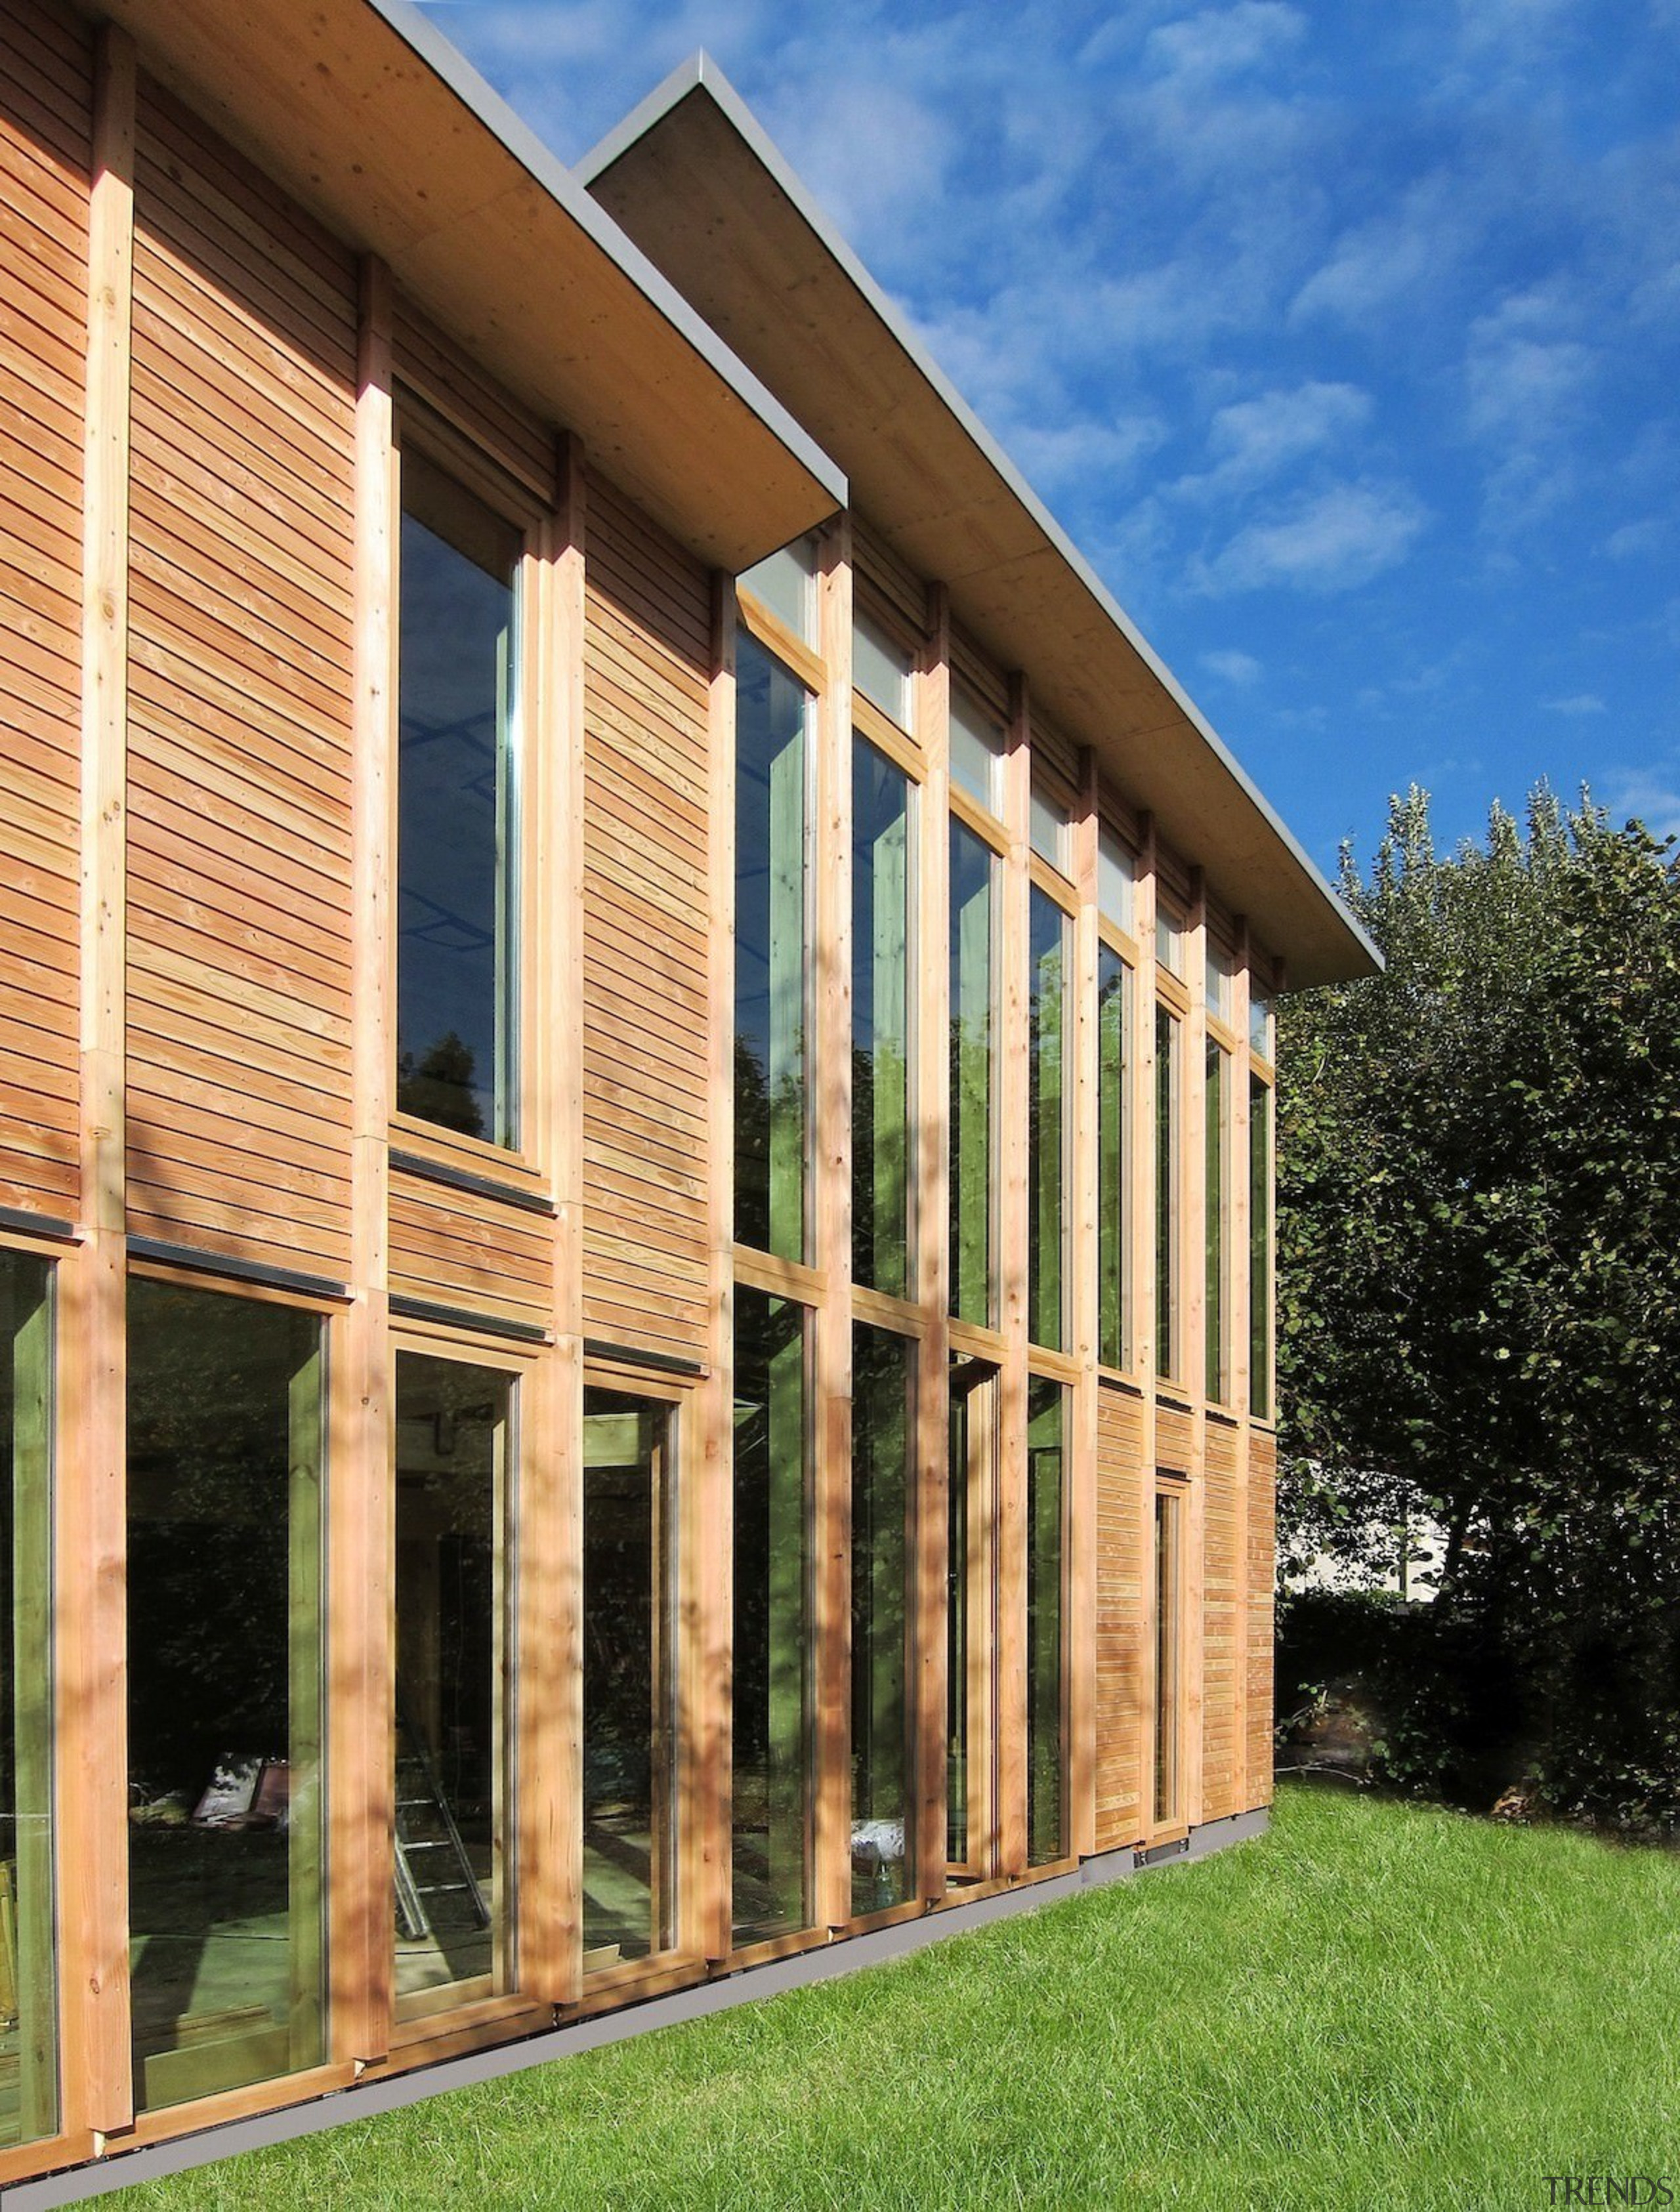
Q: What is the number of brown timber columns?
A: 11